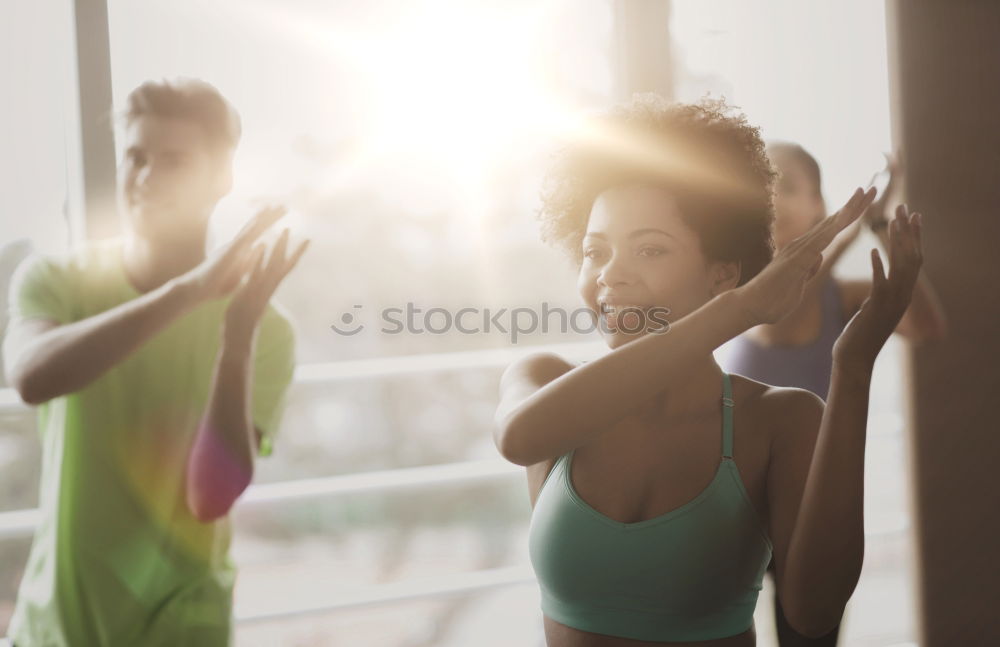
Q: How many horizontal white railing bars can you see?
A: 3